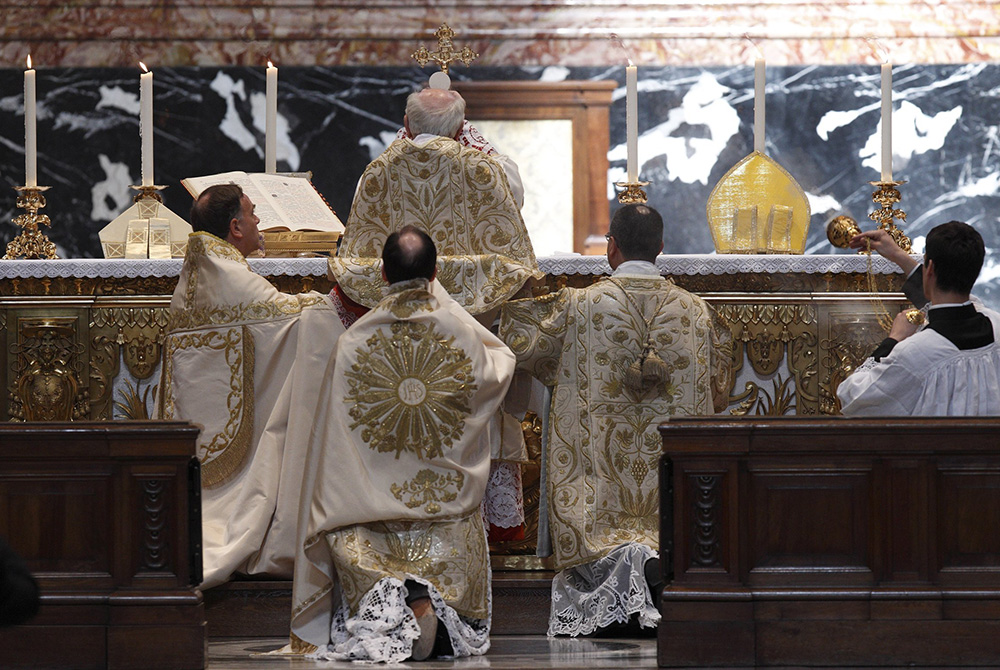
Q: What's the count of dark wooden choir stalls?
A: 2